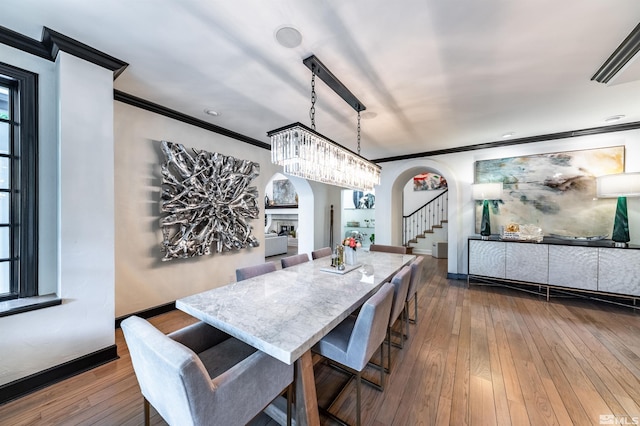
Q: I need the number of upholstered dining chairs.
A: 8